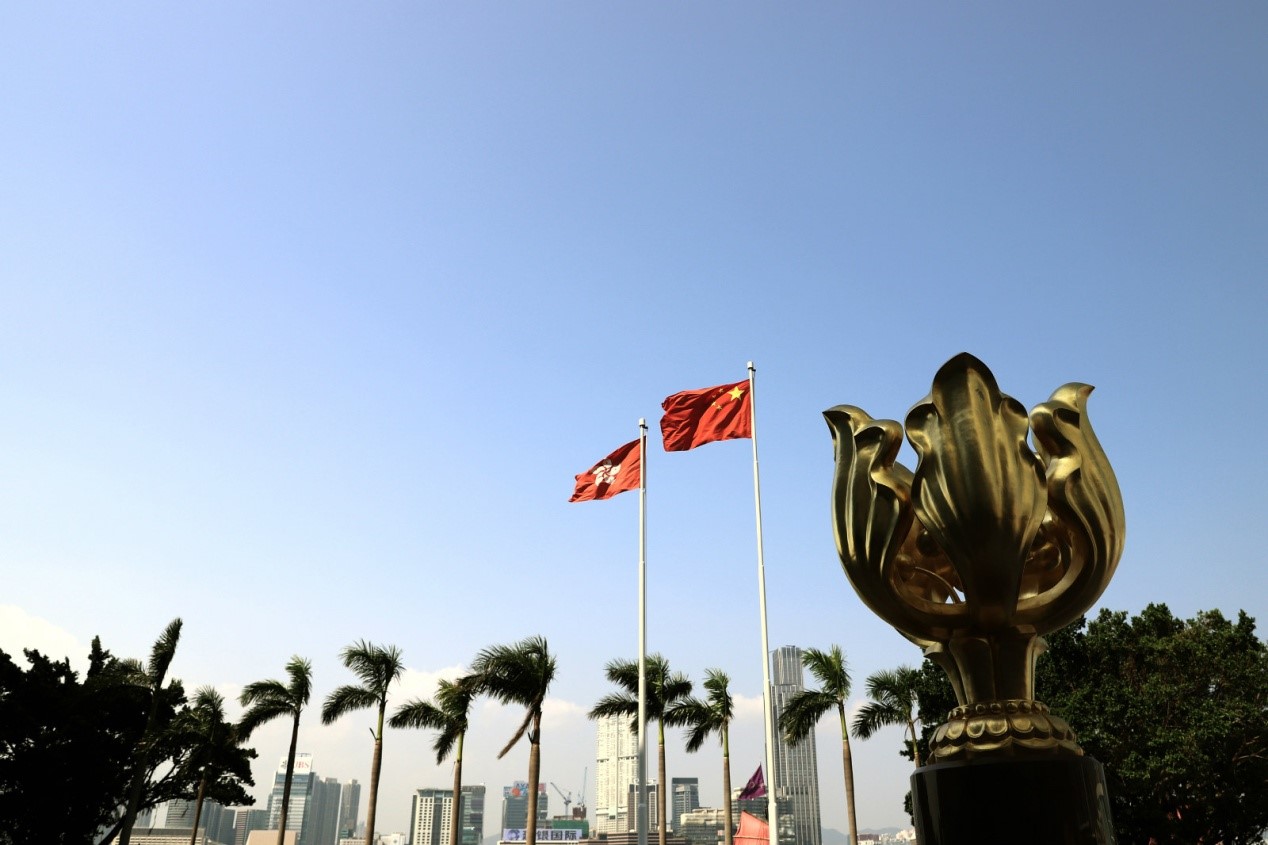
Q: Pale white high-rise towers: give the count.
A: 1